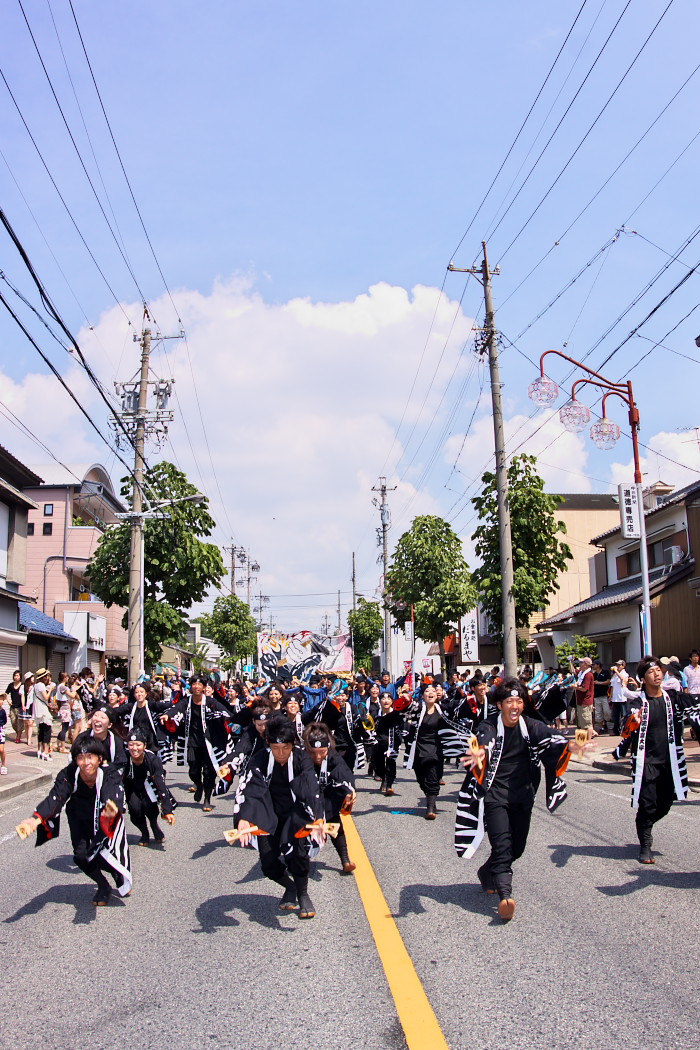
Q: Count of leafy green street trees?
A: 5